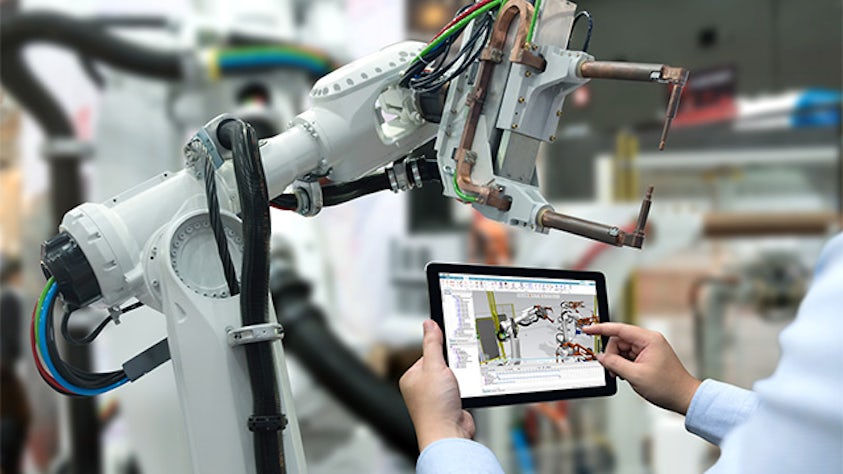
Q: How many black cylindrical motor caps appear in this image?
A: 1